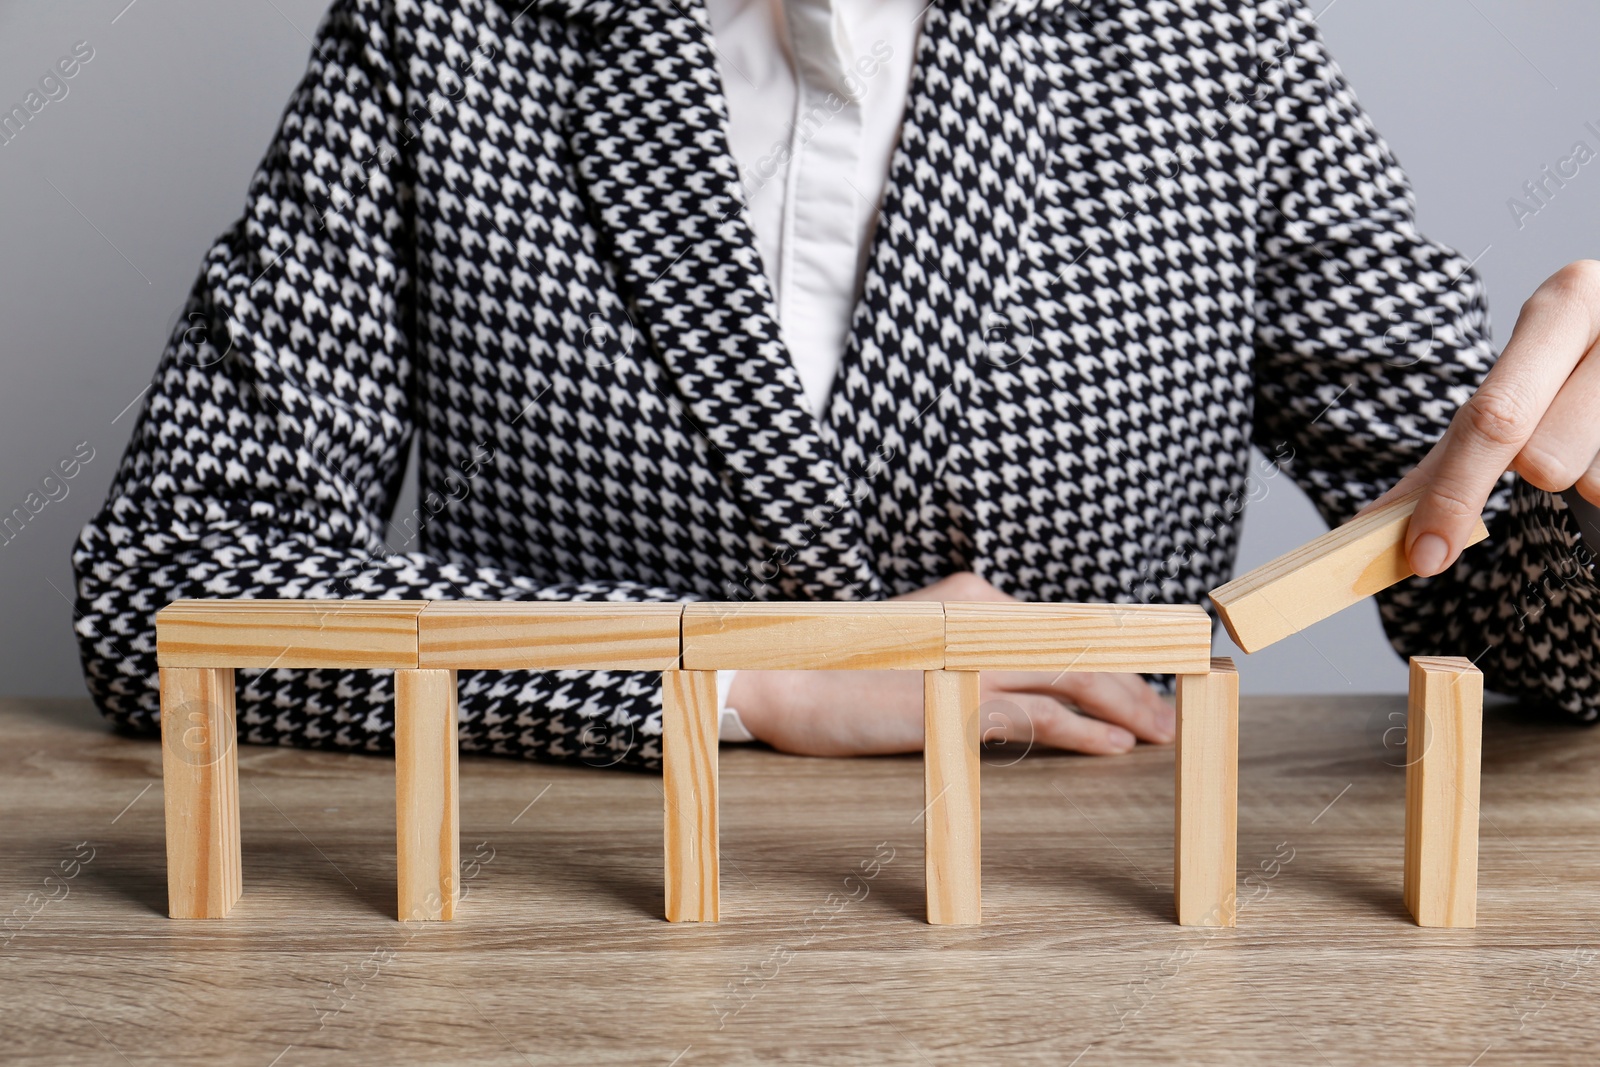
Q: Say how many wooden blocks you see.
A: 11